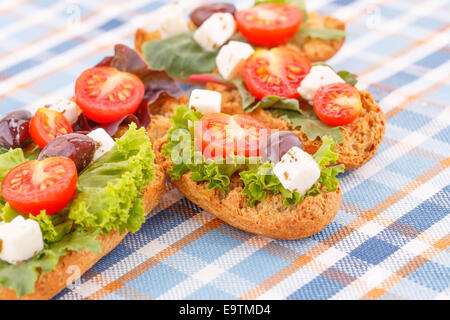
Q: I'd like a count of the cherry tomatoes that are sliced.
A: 7